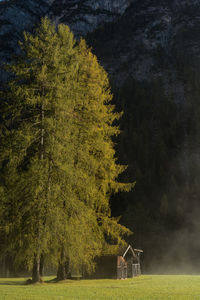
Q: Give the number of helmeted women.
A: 0